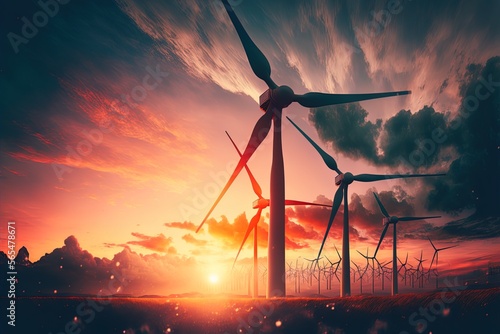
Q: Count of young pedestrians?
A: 0